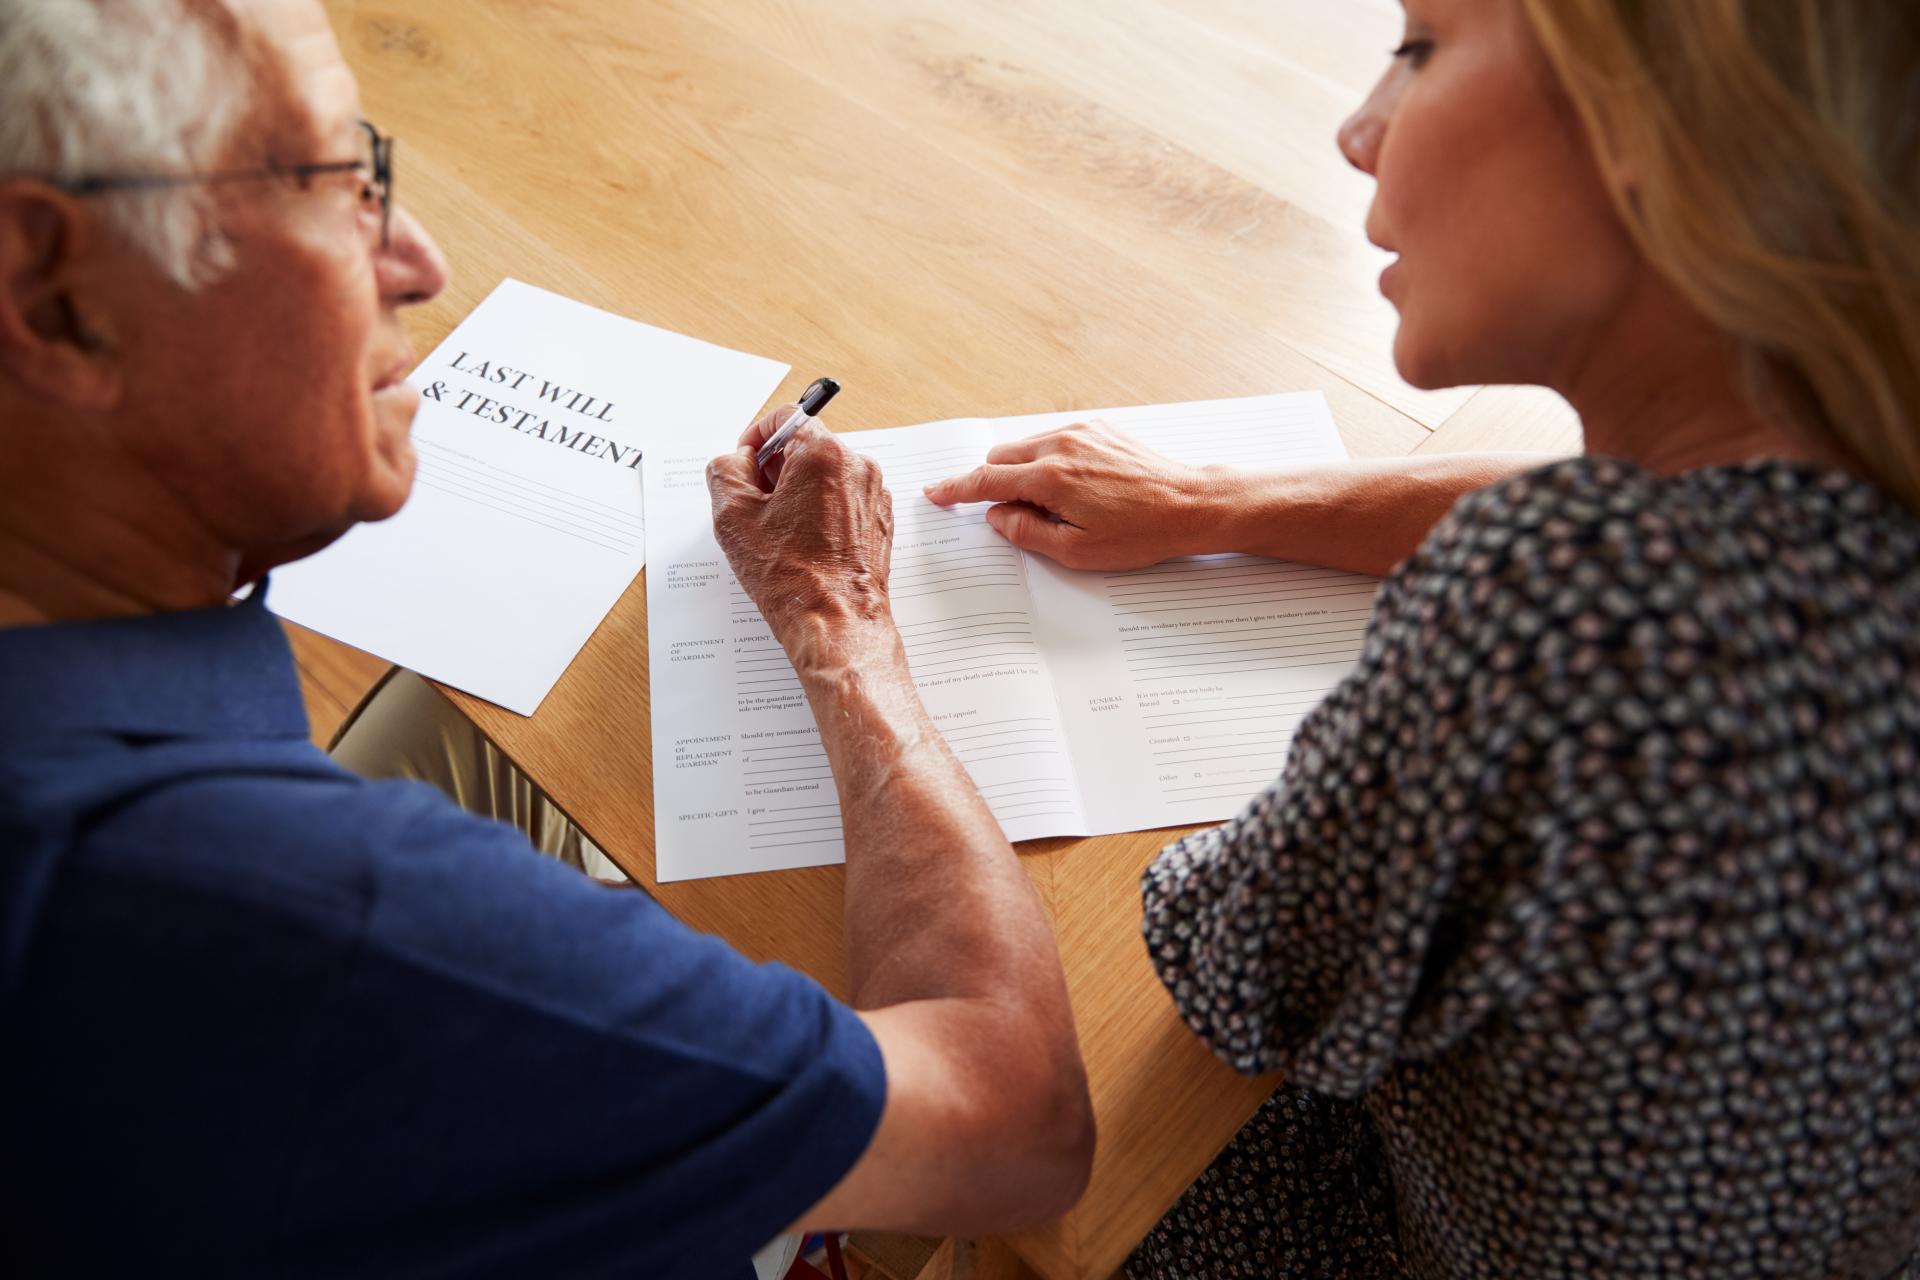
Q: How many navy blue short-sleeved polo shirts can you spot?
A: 1